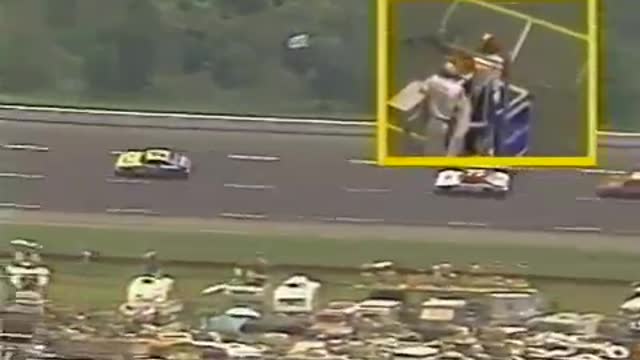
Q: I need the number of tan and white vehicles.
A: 1